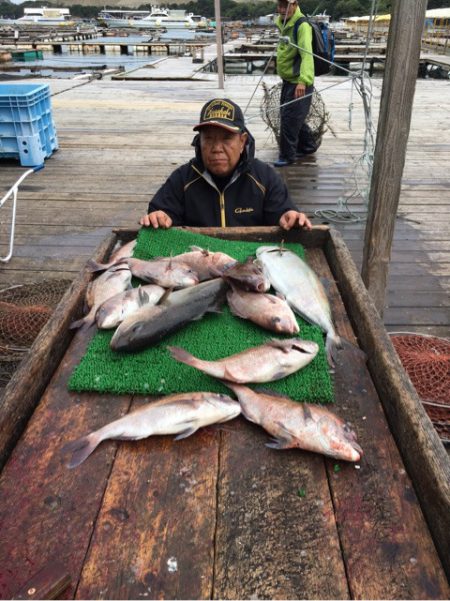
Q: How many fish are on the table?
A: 12